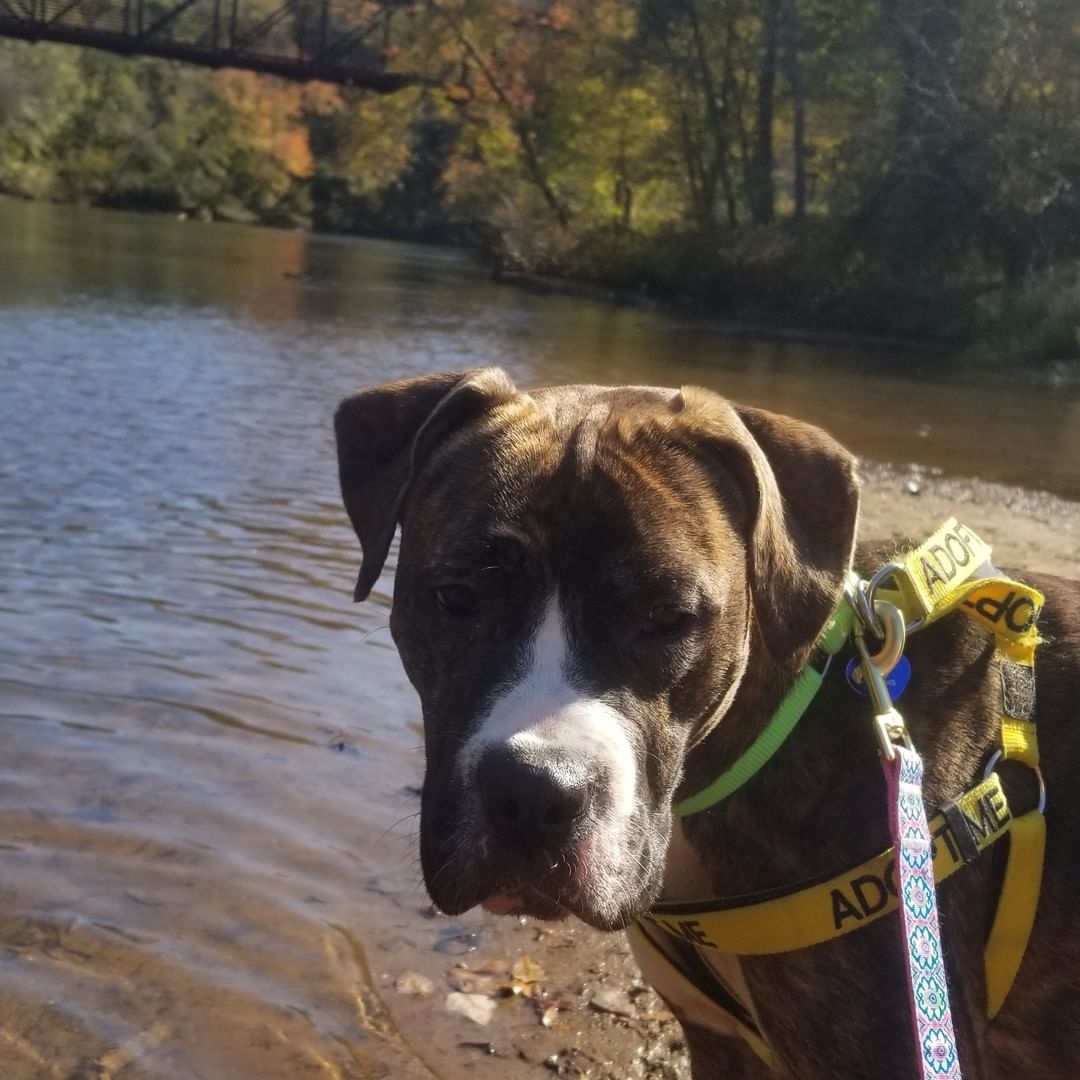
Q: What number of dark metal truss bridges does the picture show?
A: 1